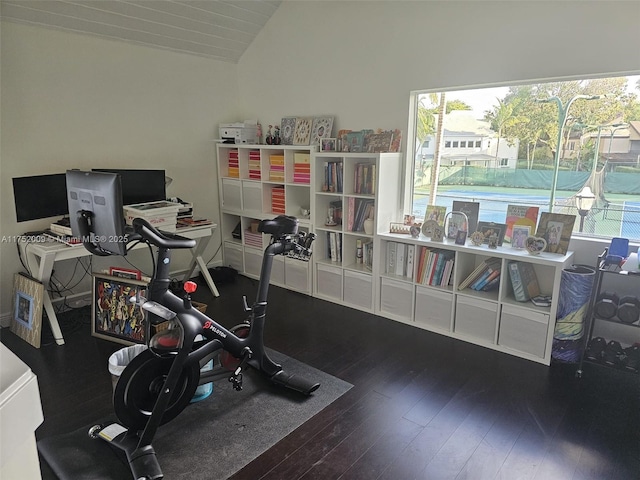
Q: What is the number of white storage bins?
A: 12